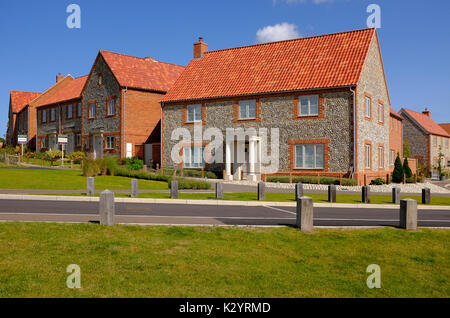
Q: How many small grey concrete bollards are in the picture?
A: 13